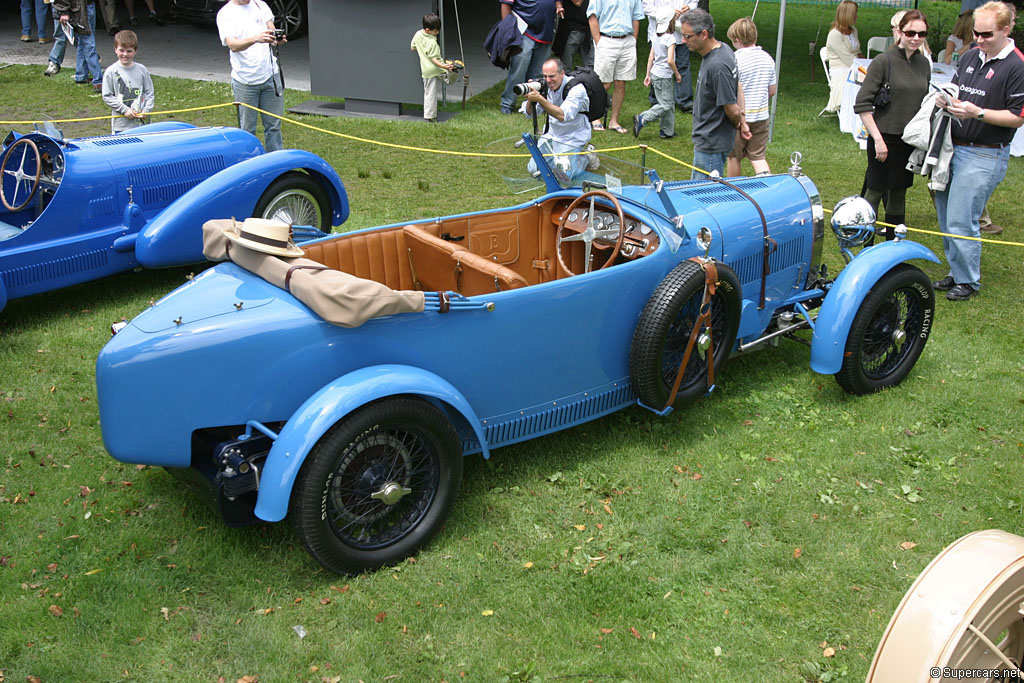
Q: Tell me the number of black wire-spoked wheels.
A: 3